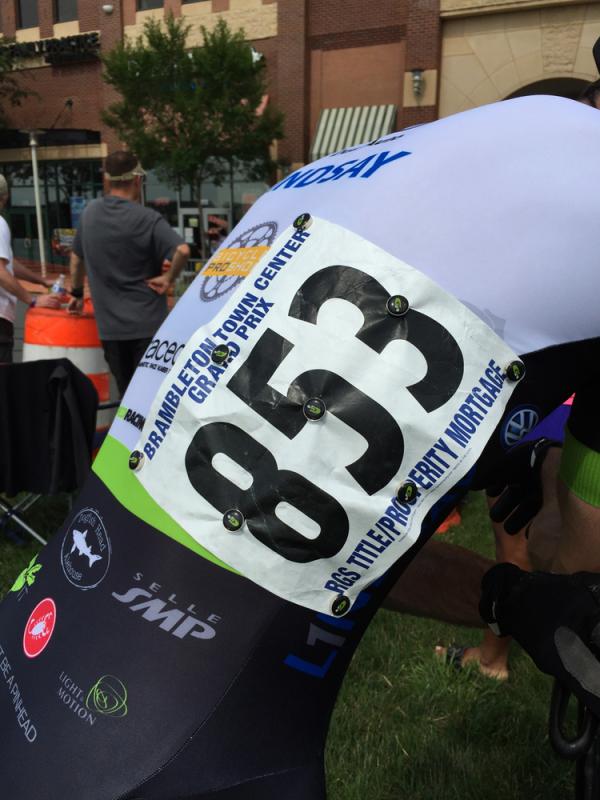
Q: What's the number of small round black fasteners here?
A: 9